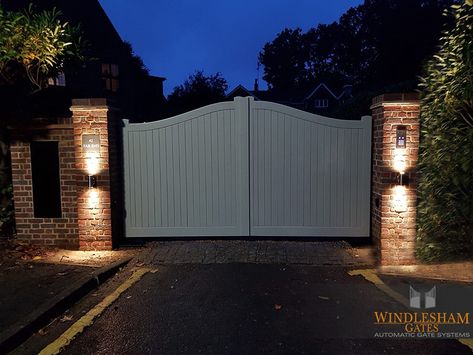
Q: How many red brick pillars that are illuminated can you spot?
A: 2